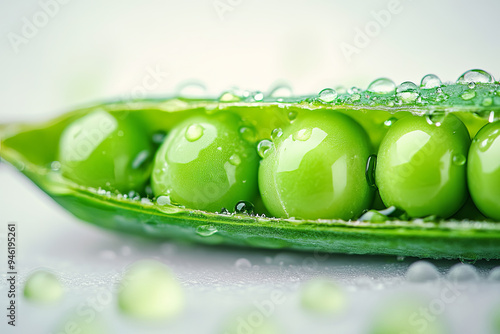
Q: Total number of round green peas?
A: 5